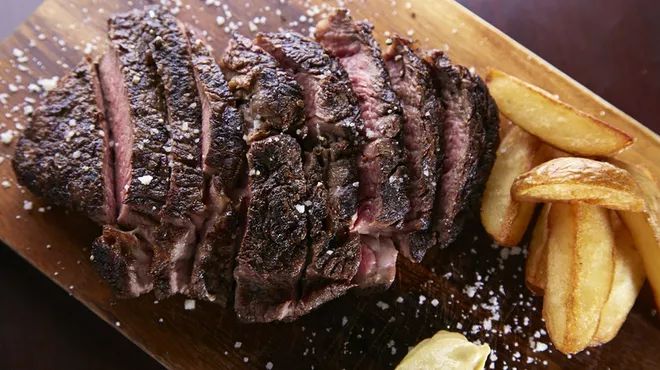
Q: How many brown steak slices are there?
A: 9